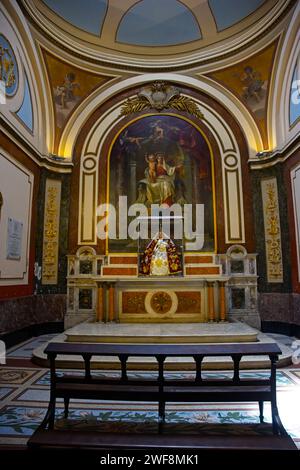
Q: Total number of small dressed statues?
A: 1